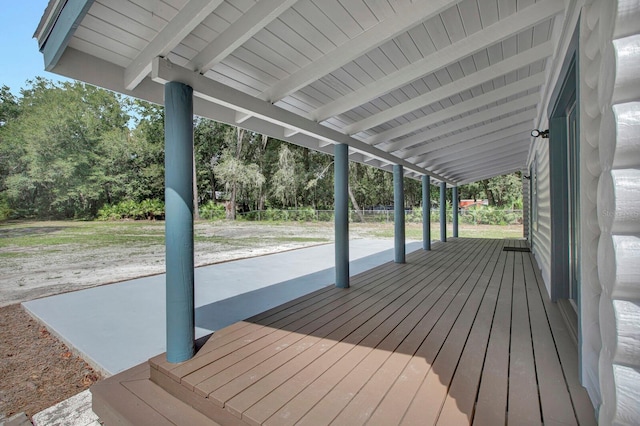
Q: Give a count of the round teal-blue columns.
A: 6